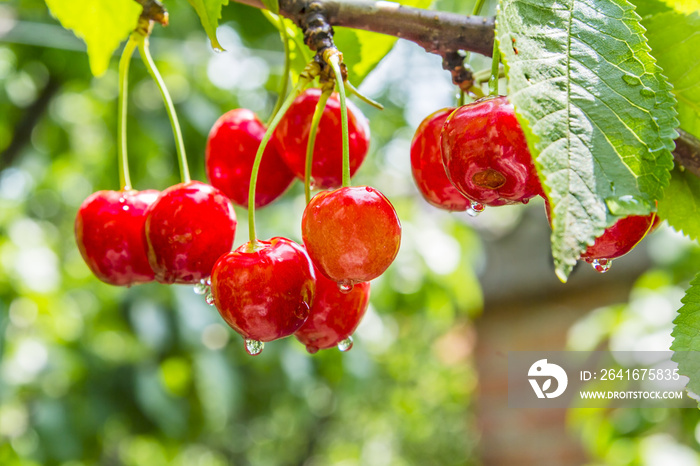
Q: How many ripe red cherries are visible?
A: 10